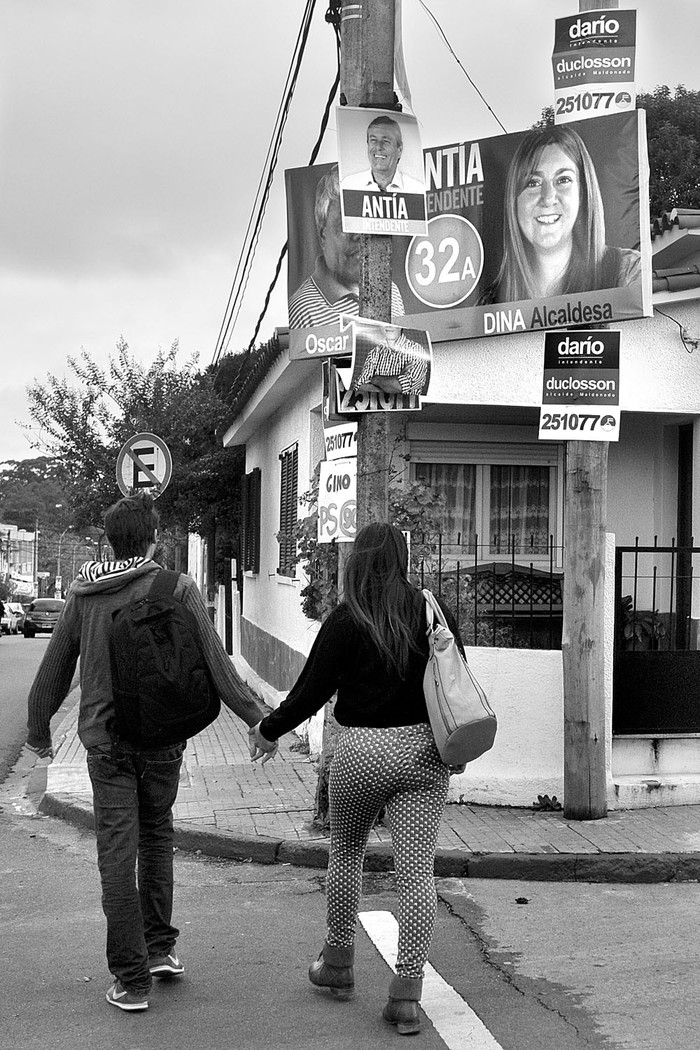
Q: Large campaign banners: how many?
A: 1